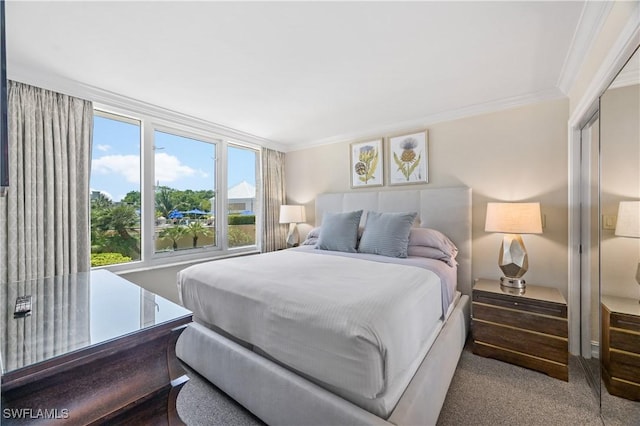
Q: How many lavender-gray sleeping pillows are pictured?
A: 4